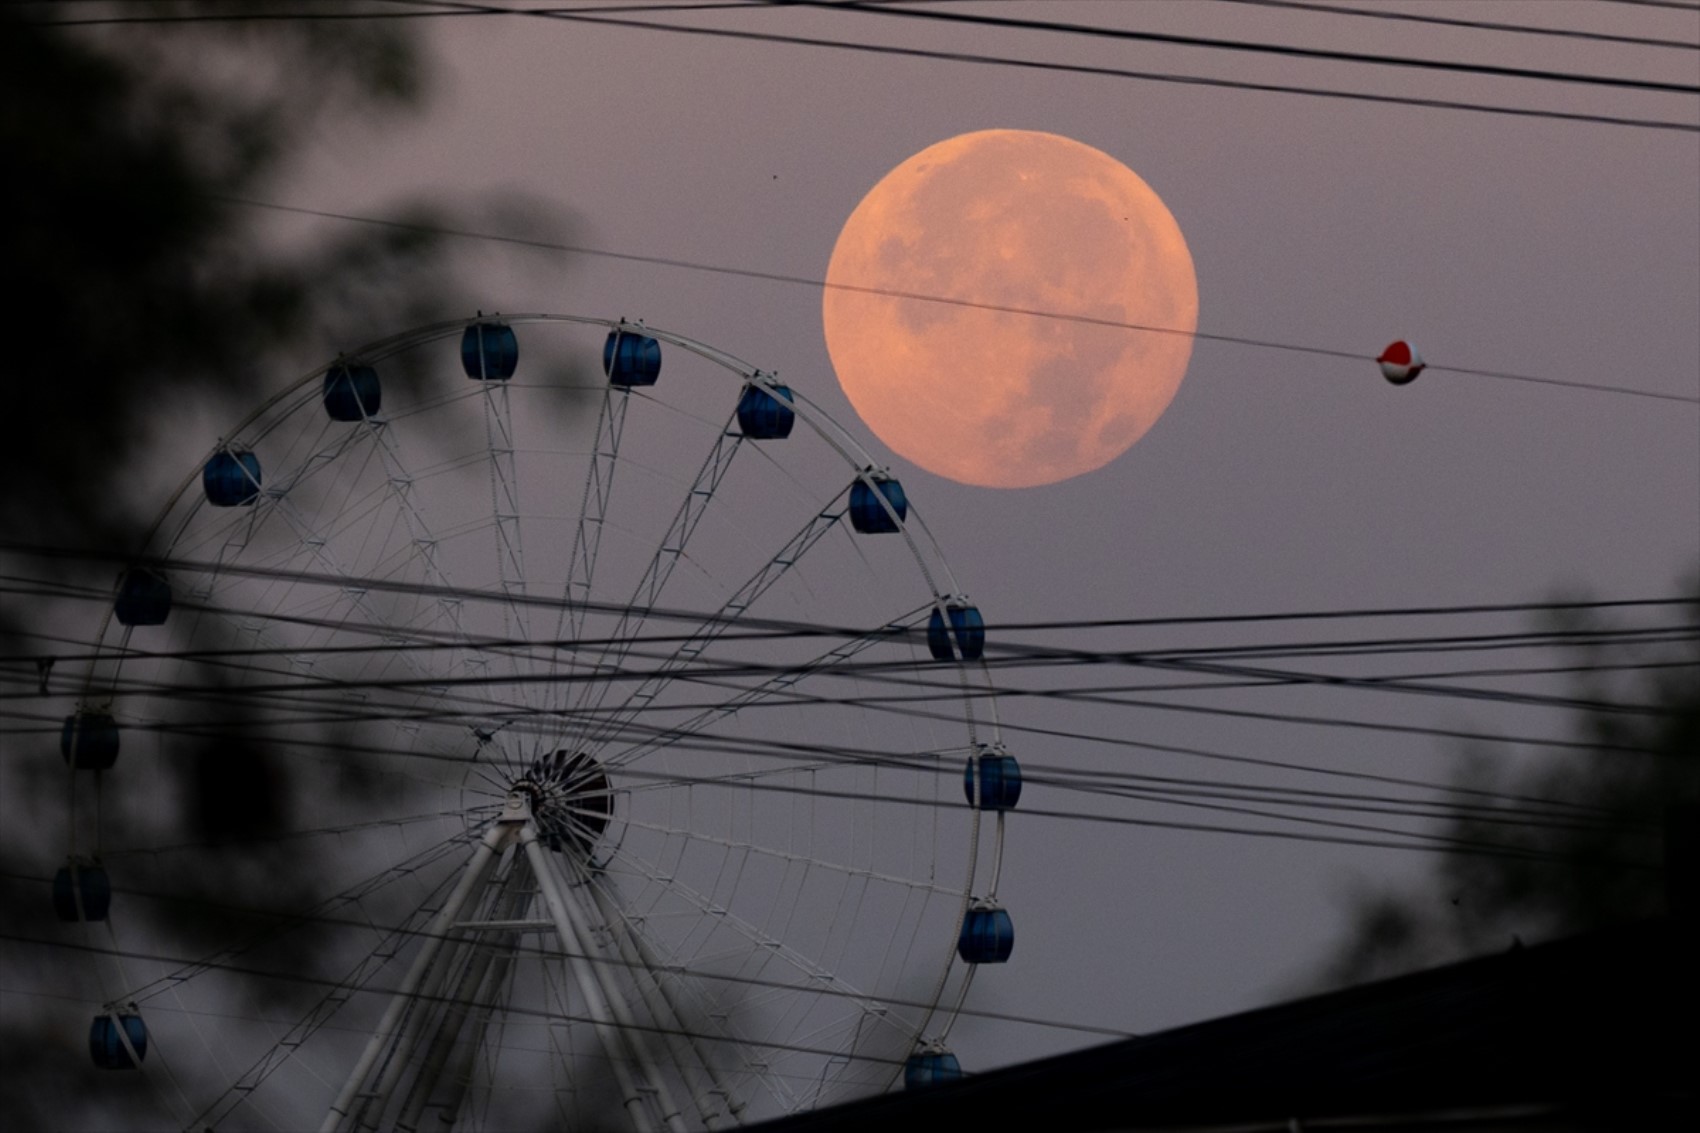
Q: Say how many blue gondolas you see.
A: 14